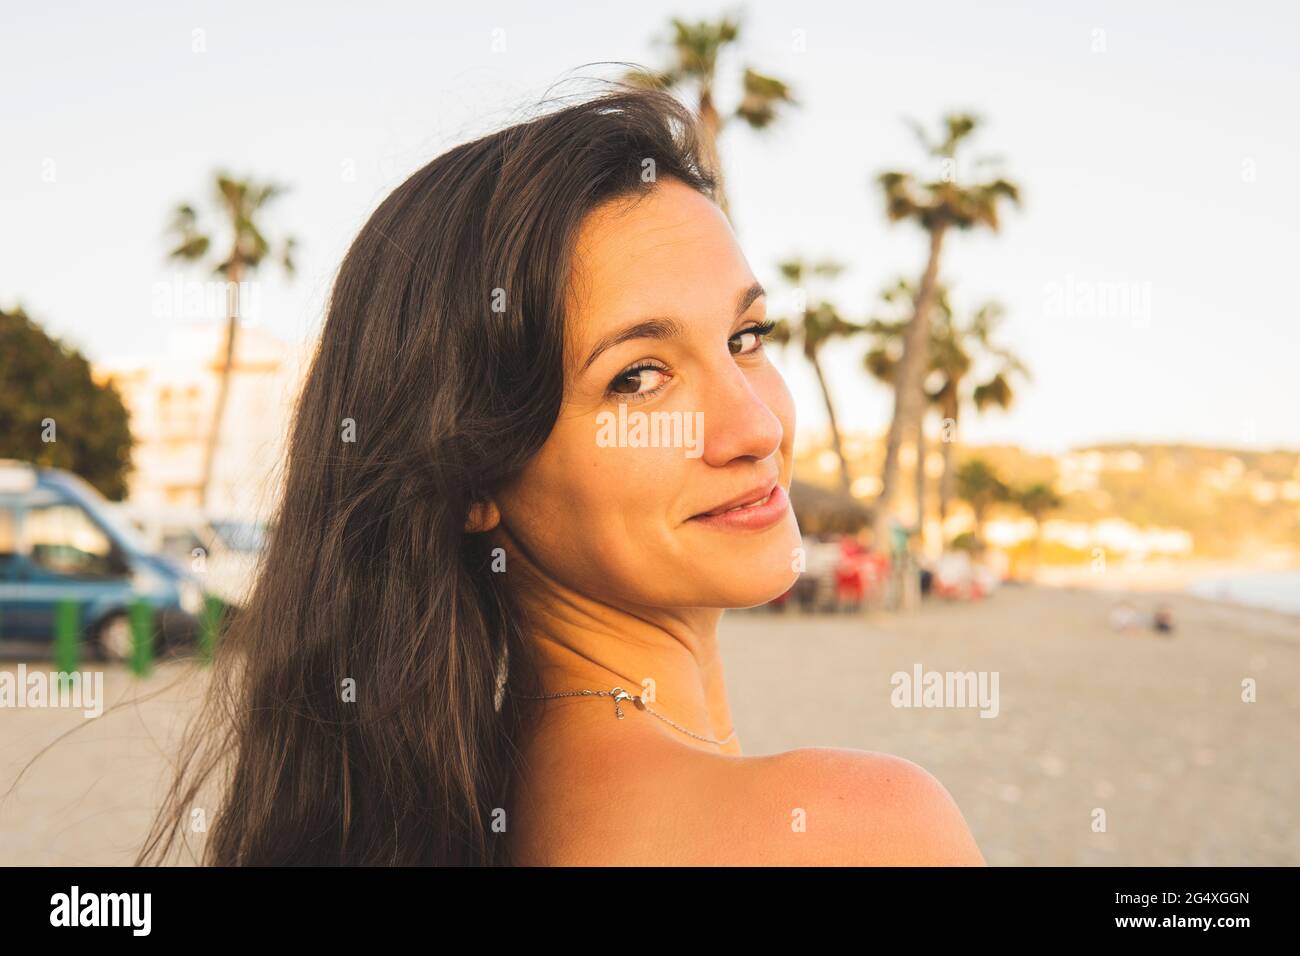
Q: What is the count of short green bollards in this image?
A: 3